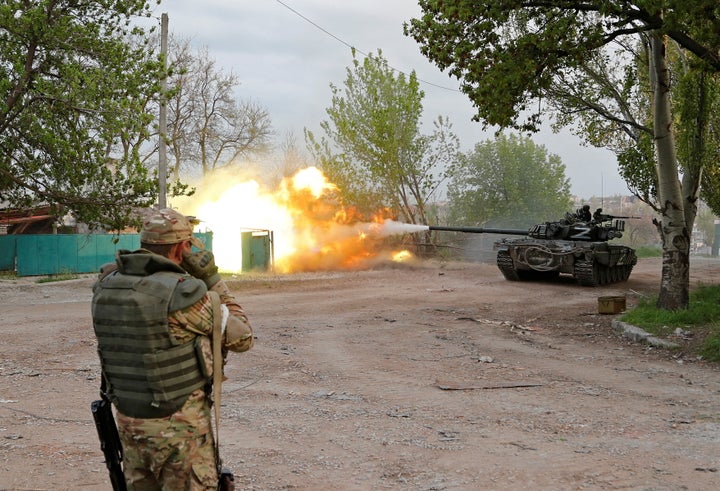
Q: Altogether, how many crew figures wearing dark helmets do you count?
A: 2